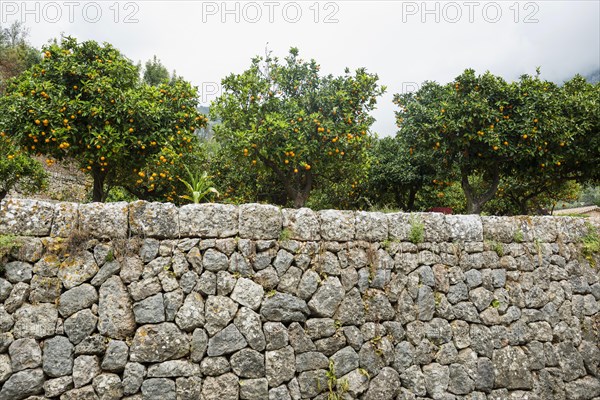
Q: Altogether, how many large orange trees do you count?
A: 3